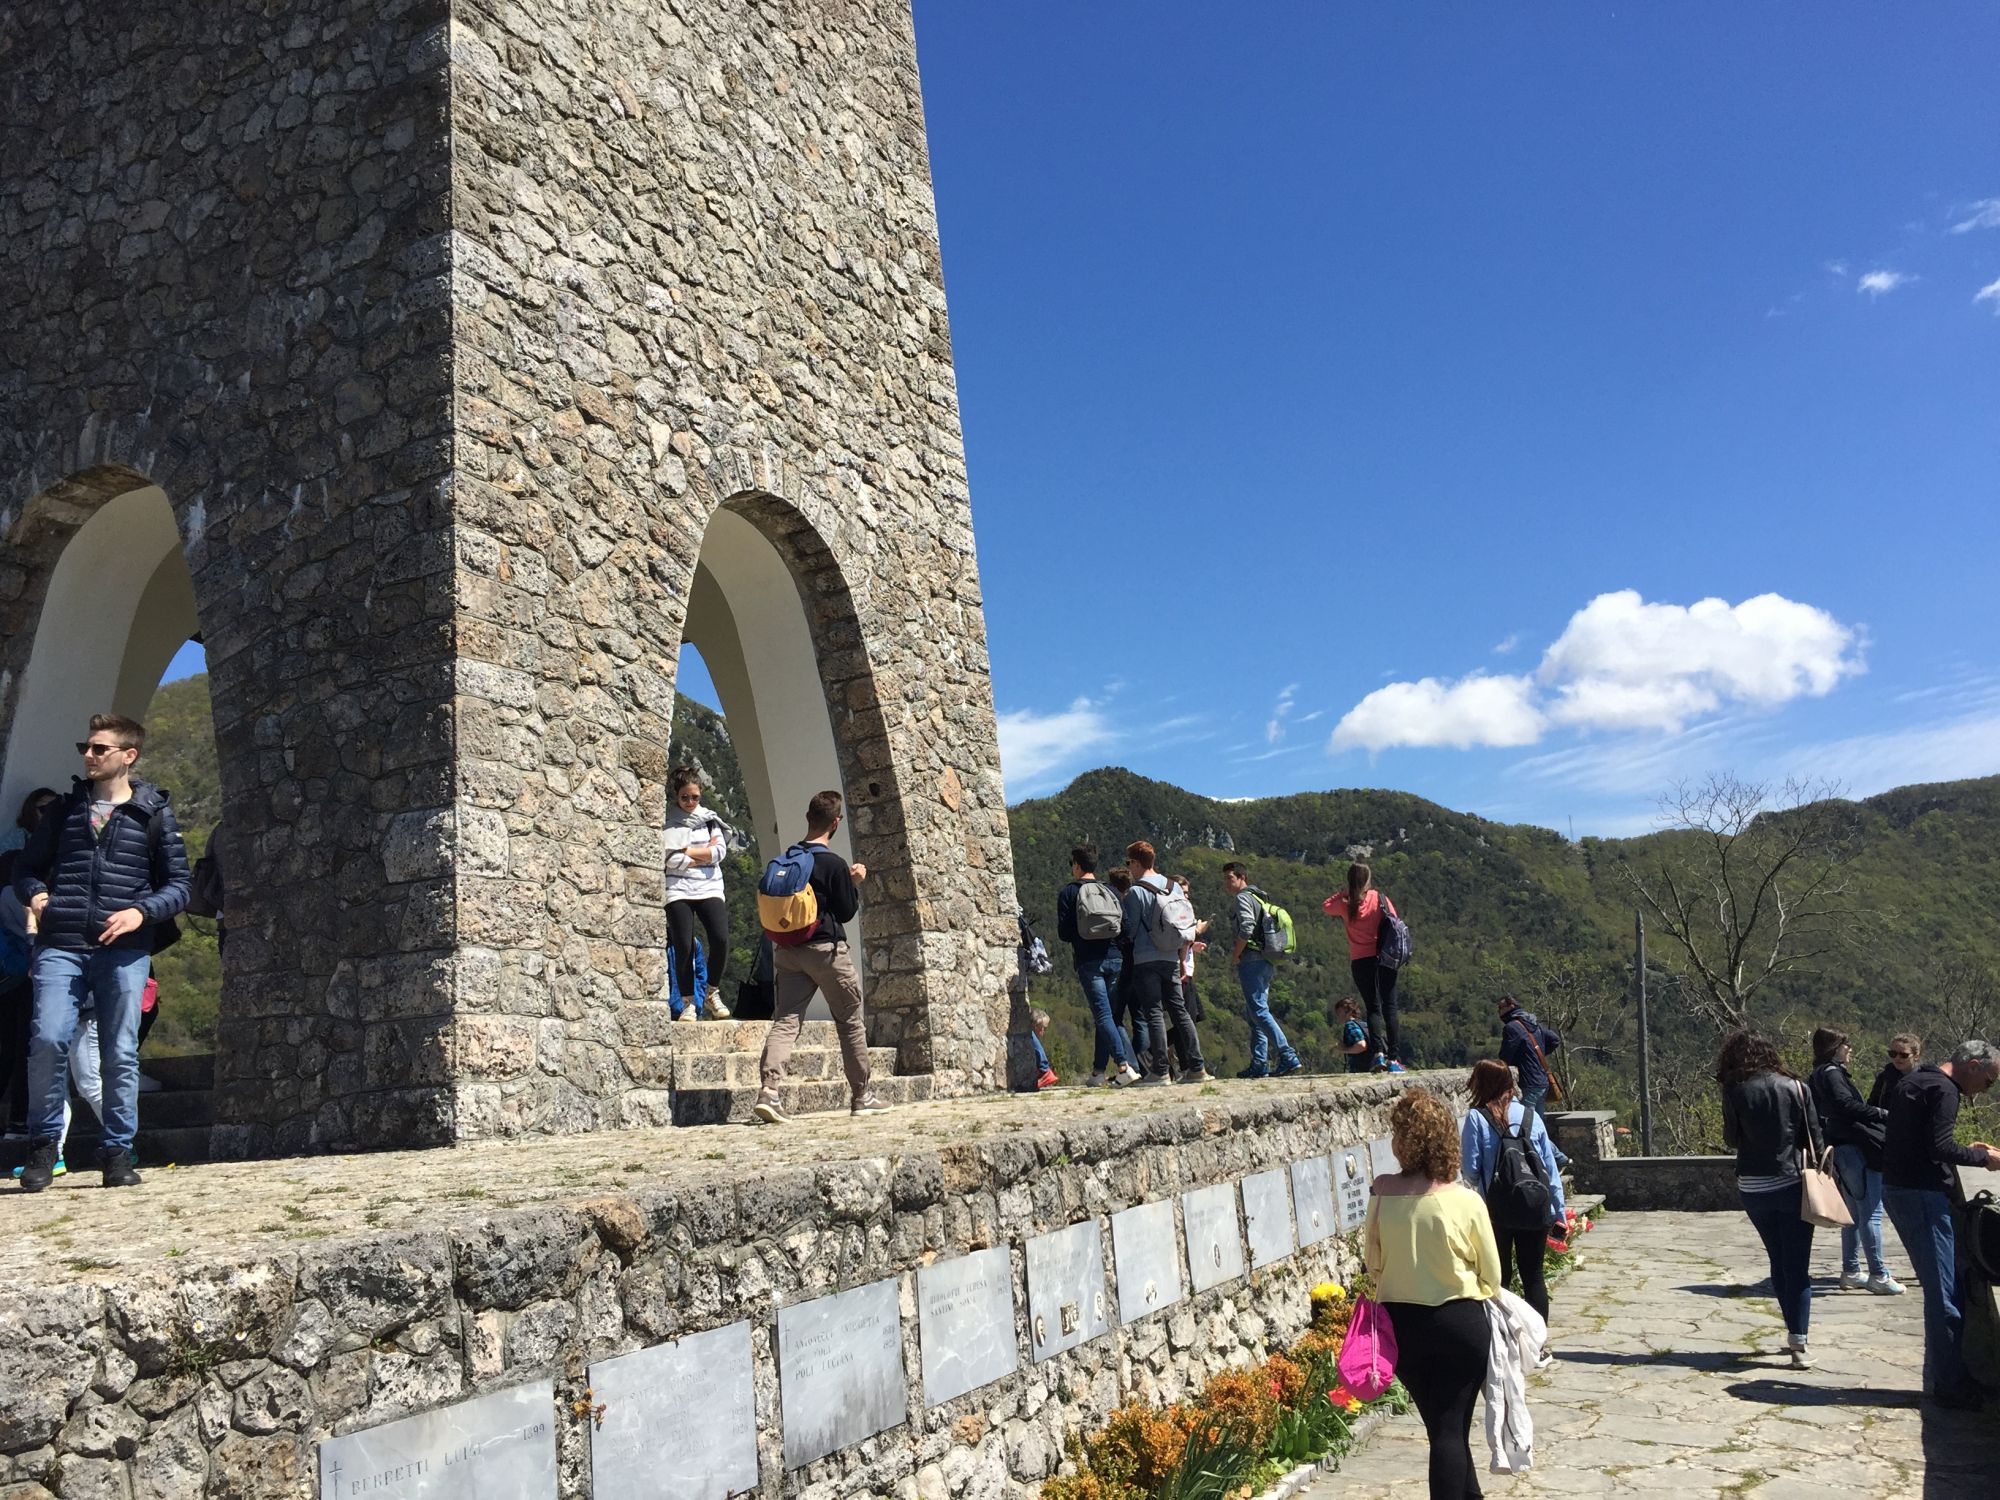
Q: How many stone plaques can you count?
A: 11